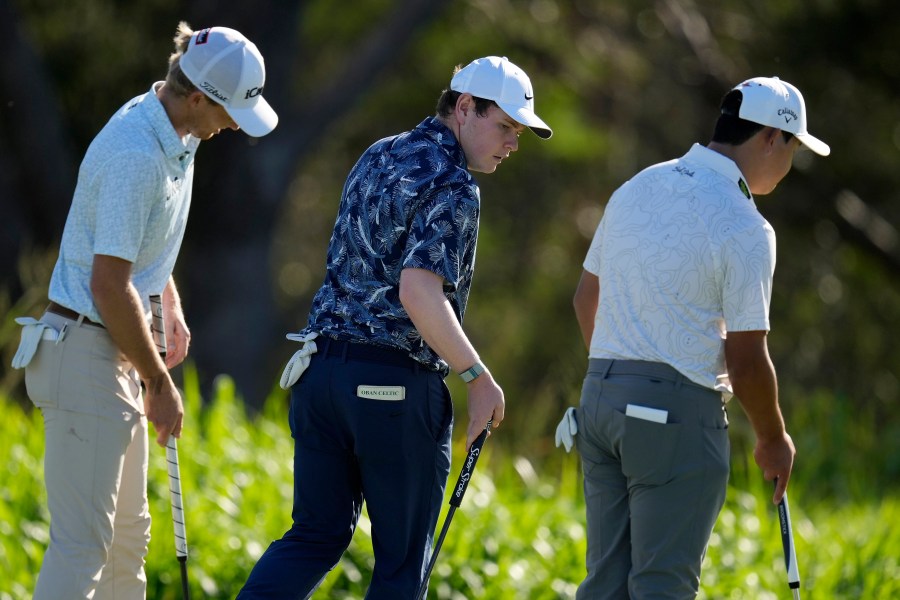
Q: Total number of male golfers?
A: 3